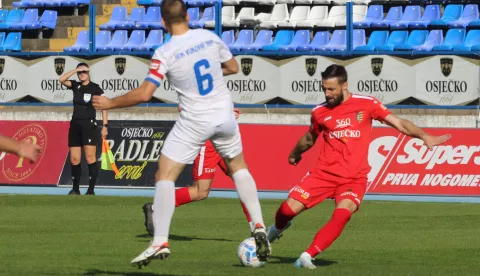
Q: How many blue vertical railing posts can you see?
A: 3